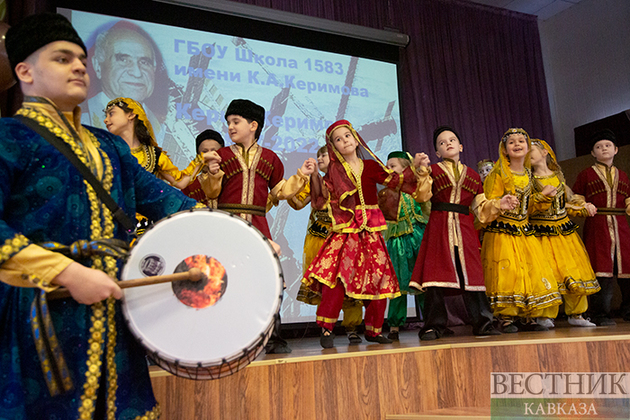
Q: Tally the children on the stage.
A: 11